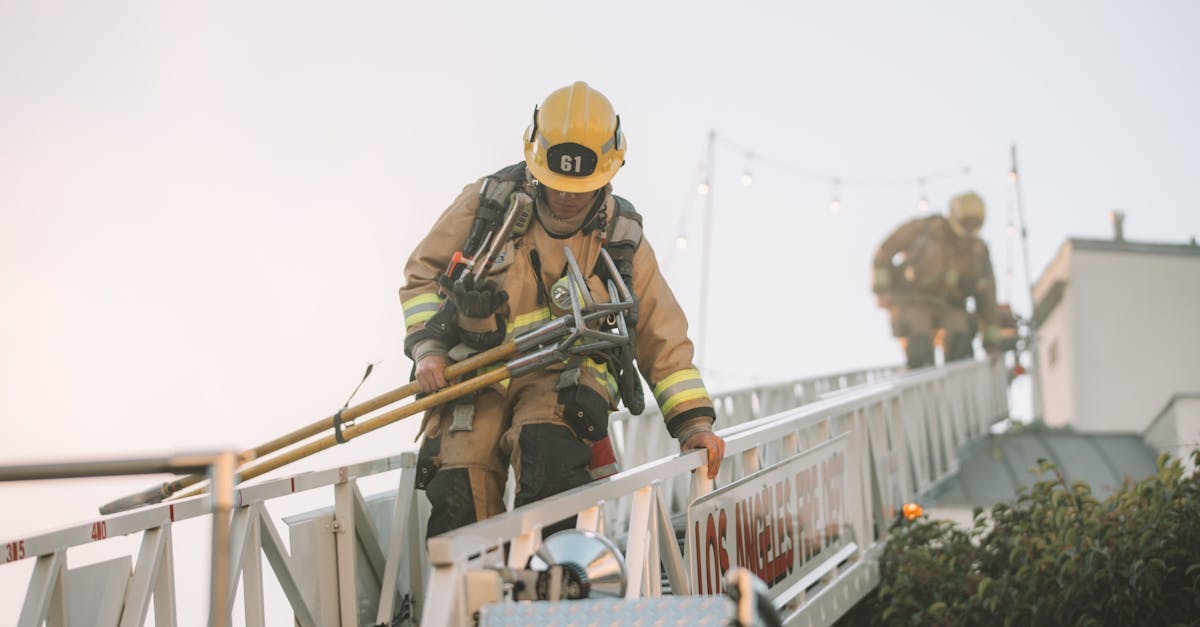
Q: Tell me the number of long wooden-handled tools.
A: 2